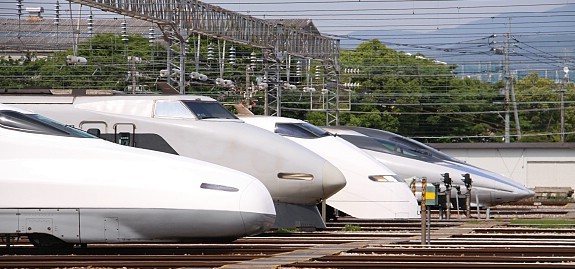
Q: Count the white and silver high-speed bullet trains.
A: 4